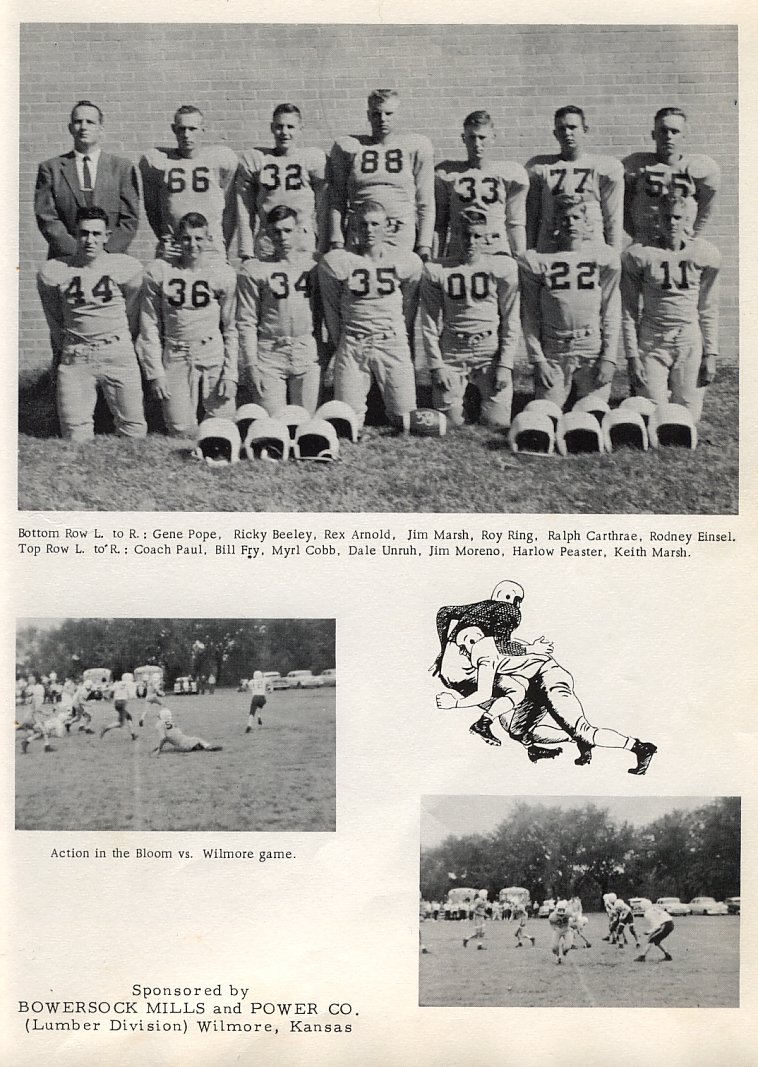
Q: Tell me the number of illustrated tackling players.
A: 2